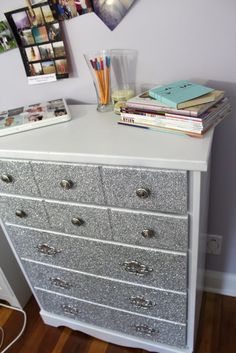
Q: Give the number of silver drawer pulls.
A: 12